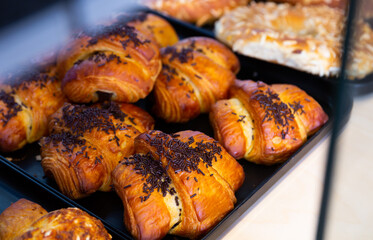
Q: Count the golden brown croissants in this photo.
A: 7